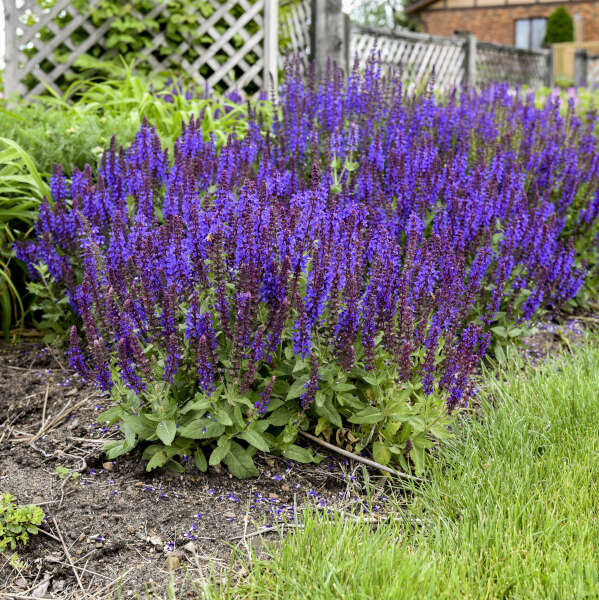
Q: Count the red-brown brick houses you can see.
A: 1